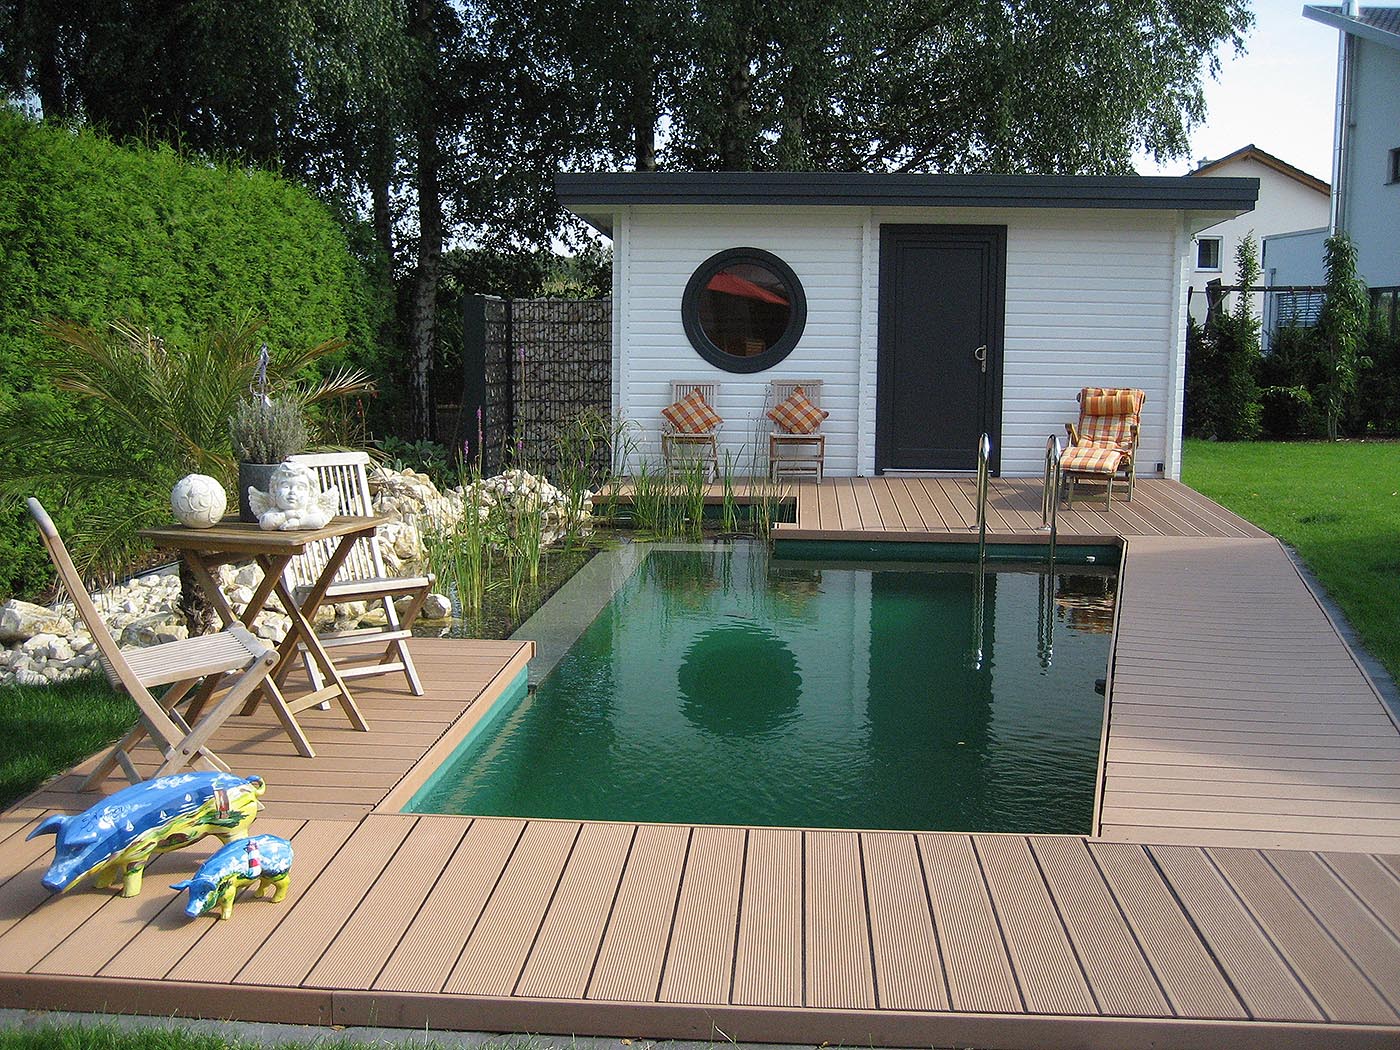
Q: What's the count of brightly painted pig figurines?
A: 2